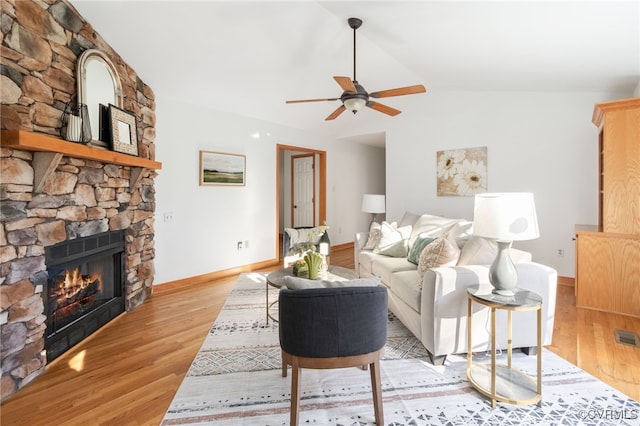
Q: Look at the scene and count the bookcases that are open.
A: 1